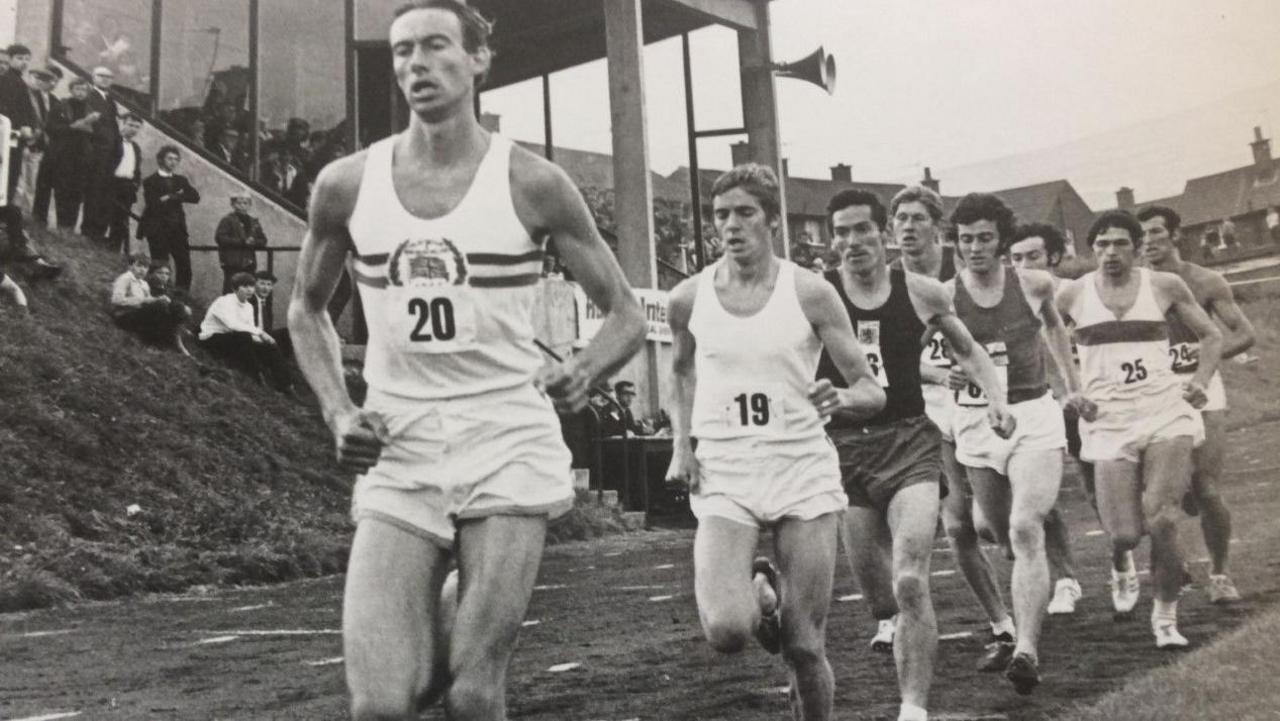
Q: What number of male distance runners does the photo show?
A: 8